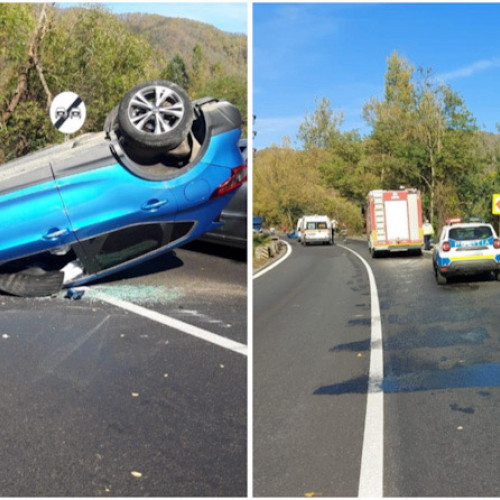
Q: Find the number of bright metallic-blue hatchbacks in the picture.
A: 1